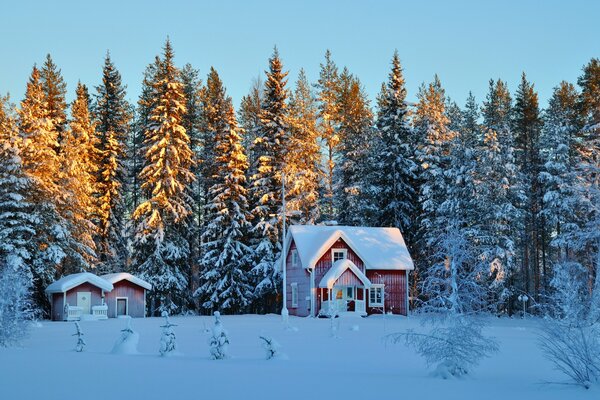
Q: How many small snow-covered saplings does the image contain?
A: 5